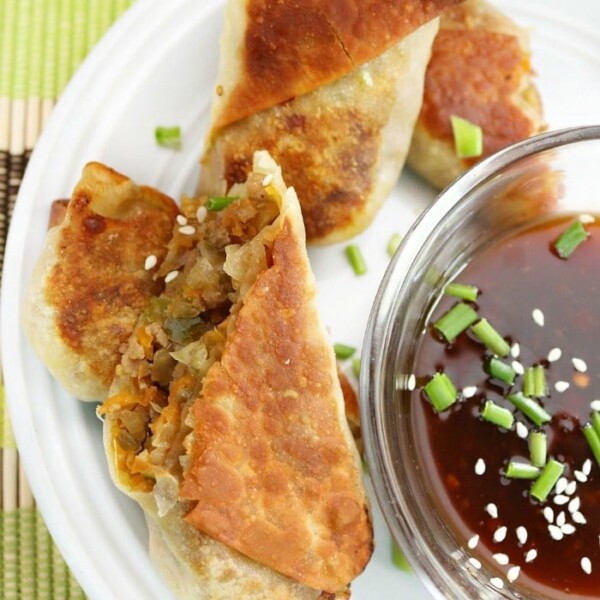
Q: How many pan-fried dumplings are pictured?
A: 4